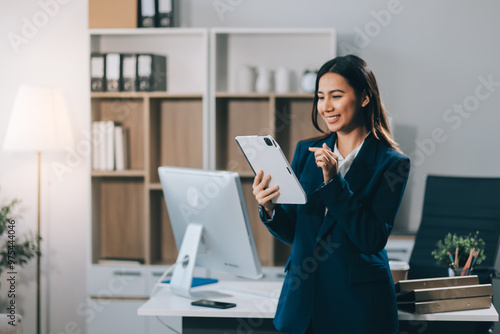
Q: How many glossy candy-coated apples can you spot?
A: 0